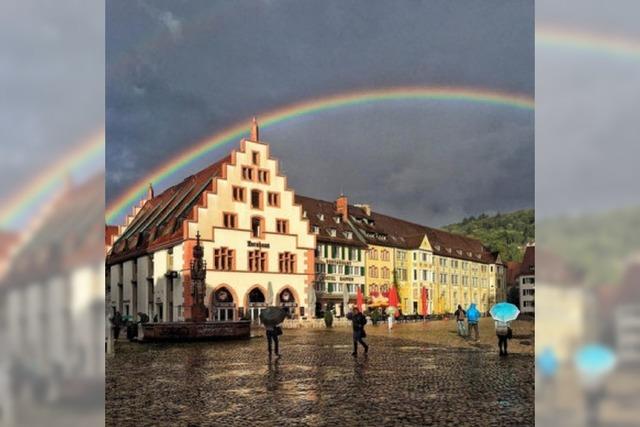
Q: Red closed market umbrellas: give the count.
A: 3